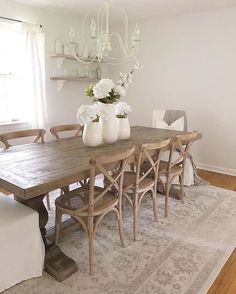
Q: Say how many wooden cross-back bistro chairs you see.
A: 5